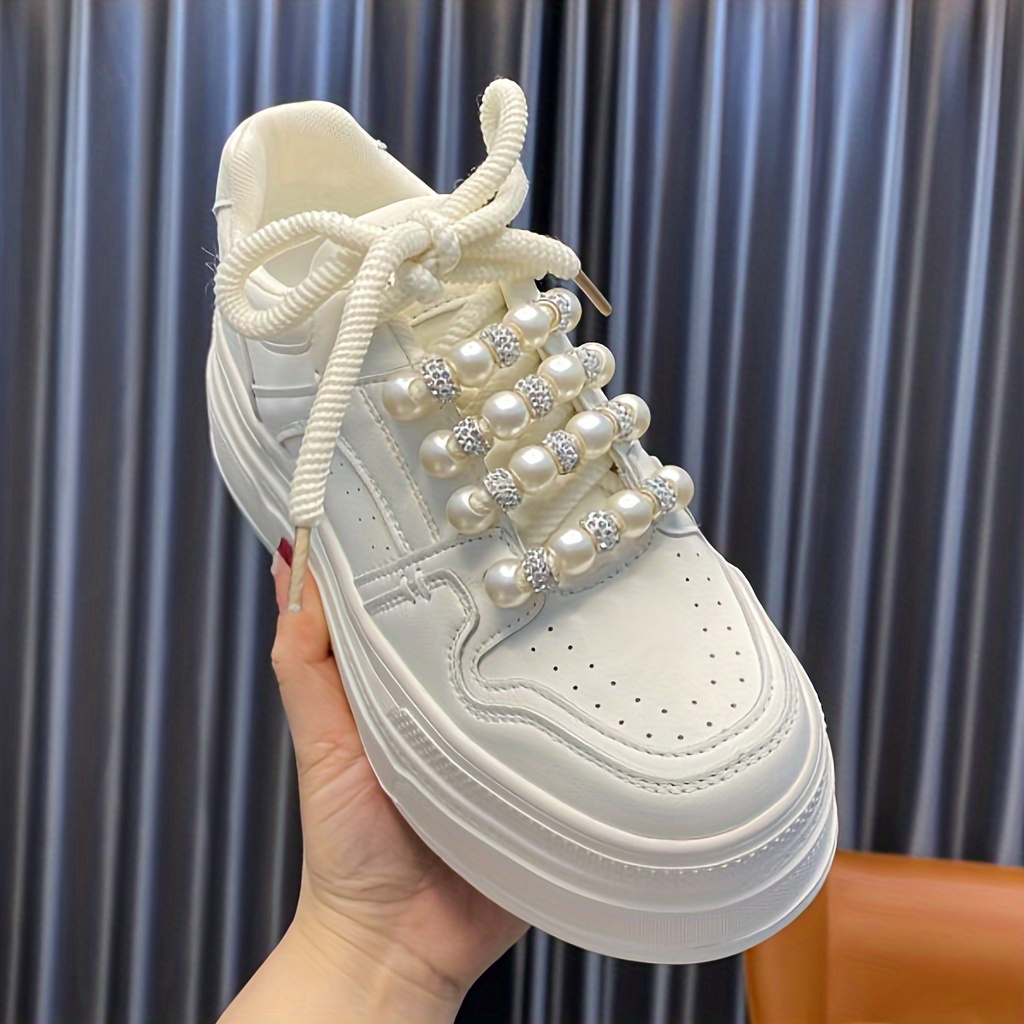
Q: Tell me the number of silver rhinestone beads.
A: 12